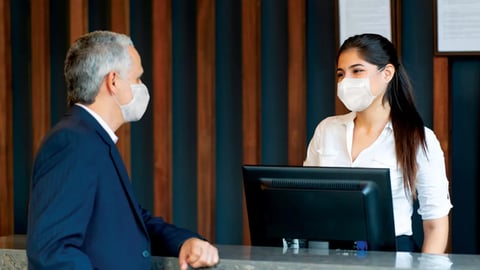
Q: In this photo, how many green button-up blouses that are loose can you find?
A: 0